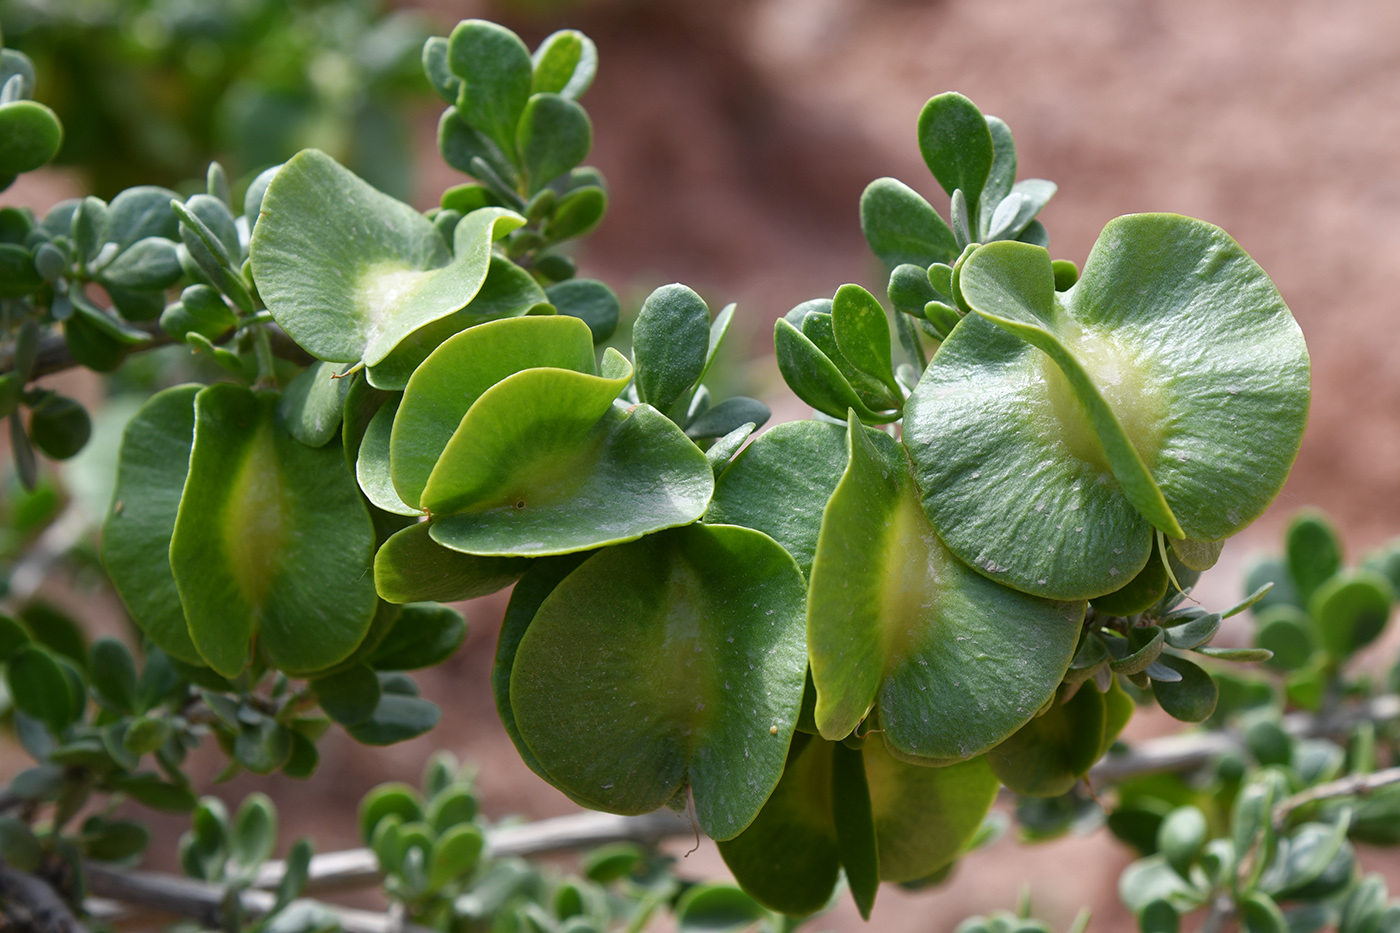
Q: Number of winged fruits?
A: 8